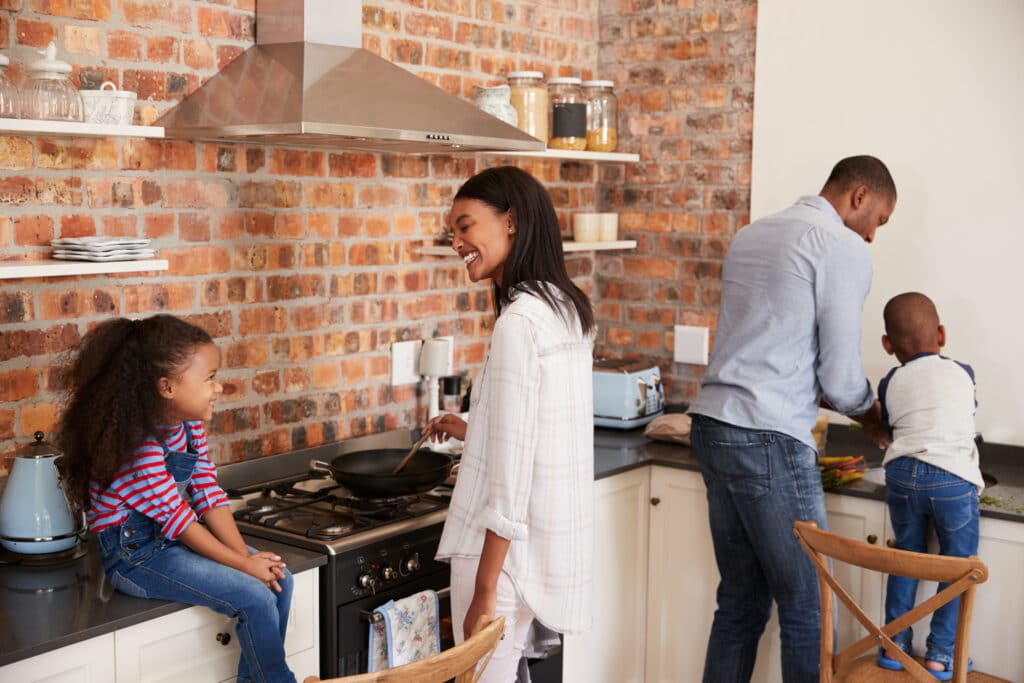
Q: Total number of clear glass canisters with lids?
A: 5